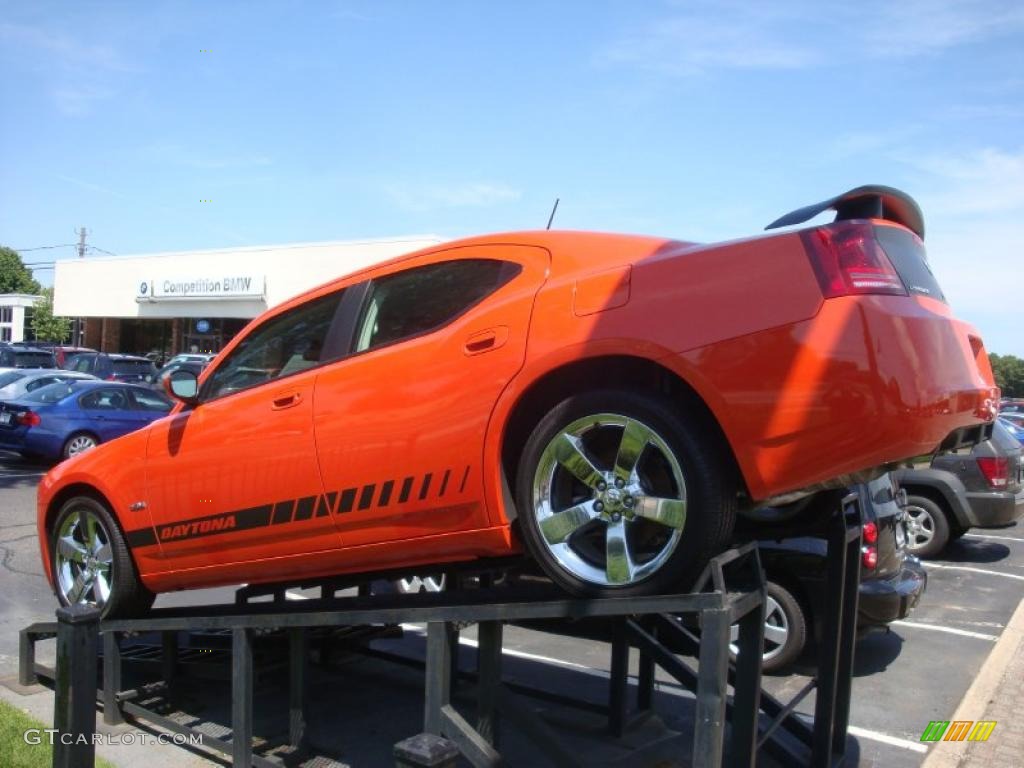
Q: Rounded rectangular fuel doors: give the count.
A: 1